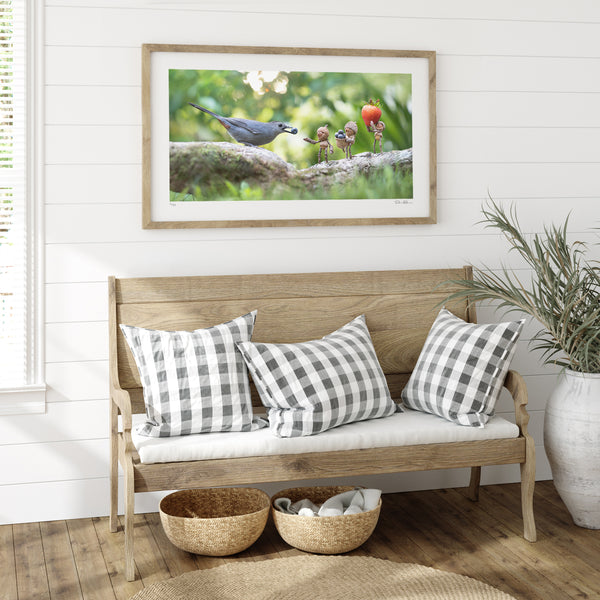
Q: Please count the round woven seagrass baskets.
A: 2